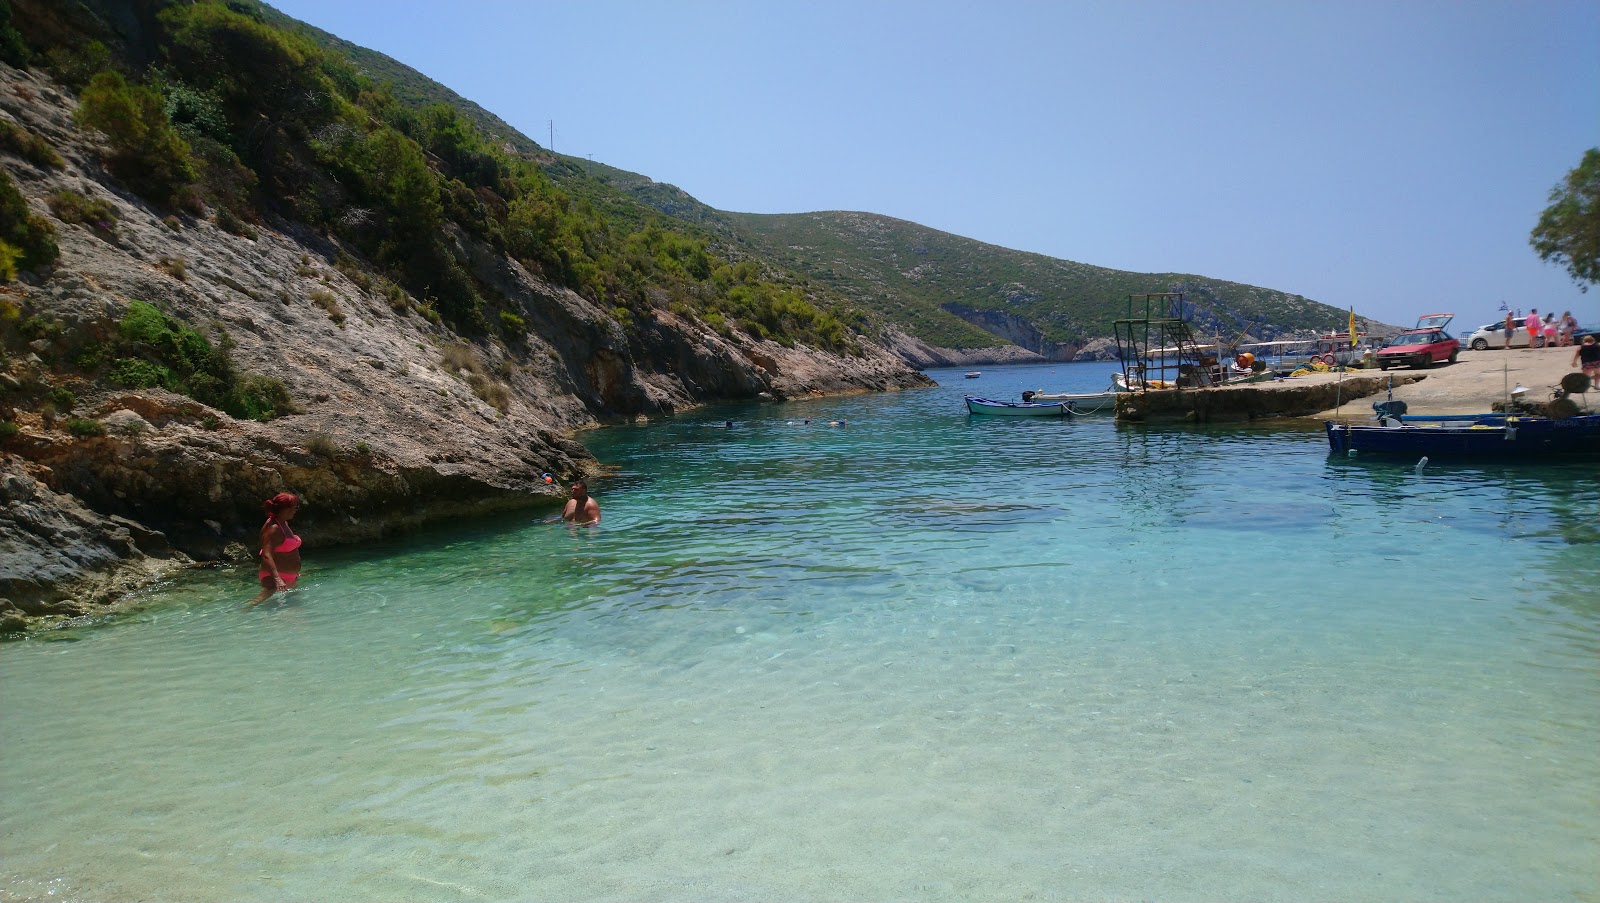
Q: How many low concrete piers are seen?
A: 1